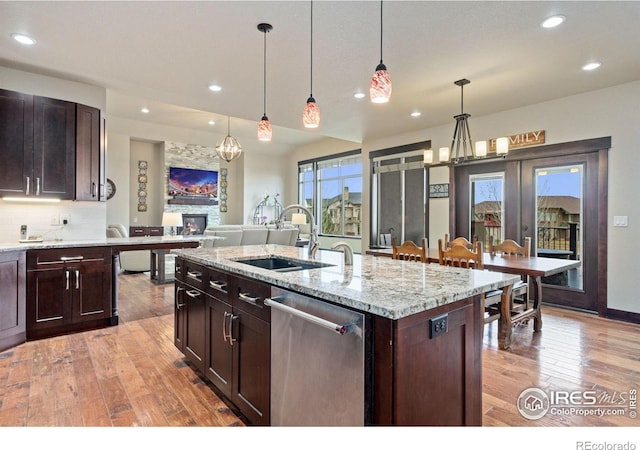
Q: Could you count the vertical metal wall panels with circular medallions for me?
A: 2